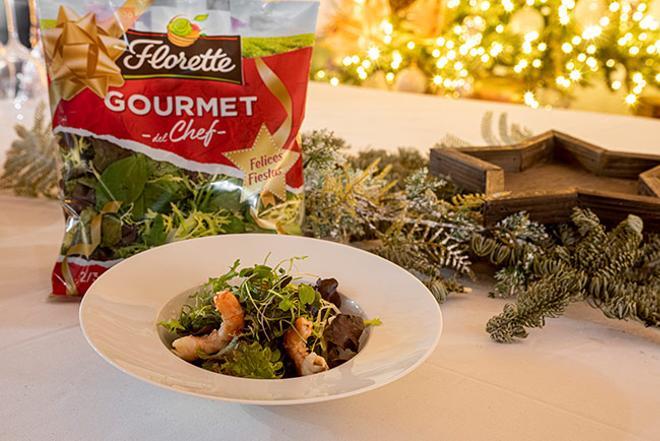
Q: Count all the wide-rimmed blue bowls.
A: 0